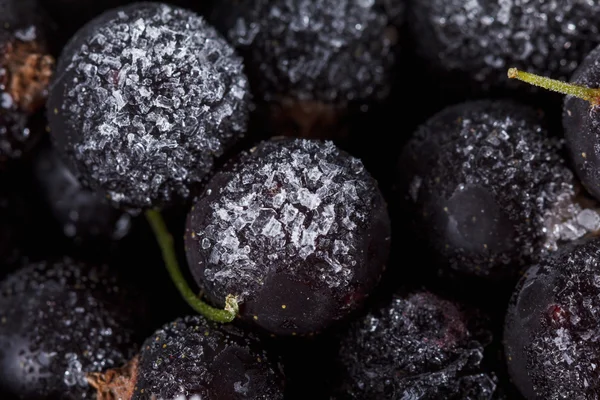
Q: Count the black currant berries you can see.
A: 12